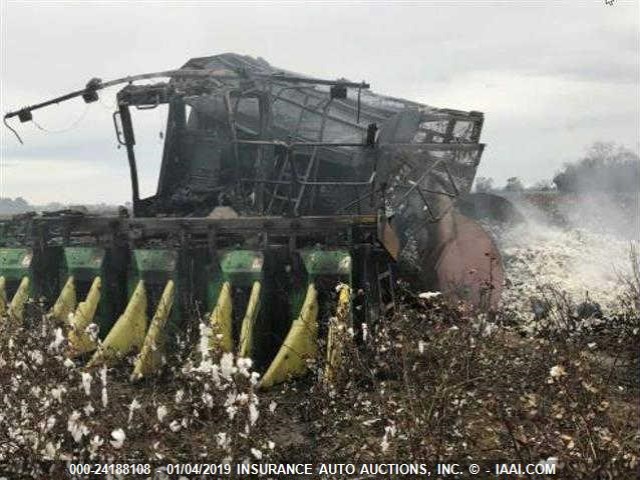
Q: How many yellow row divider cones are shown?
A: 10